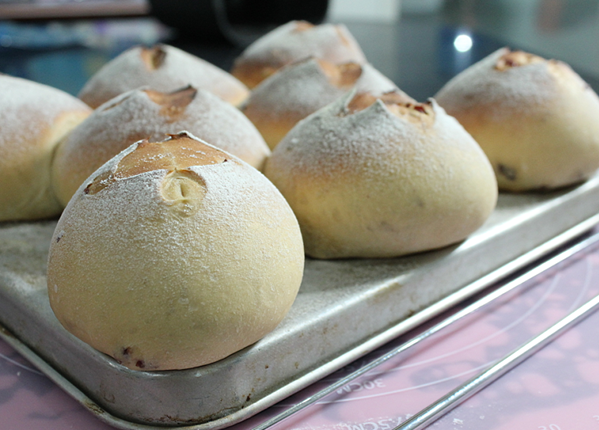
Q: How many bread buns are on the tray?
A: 8